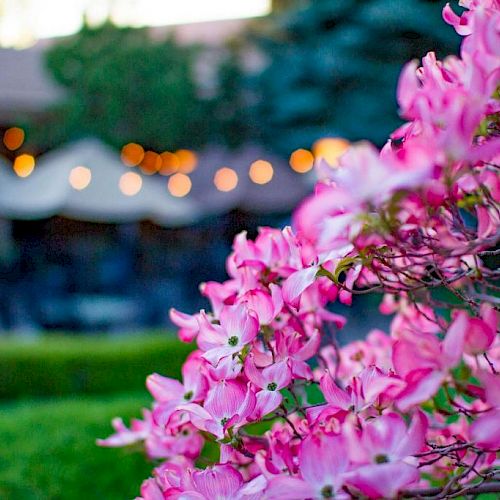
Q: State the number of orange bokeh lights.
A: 13